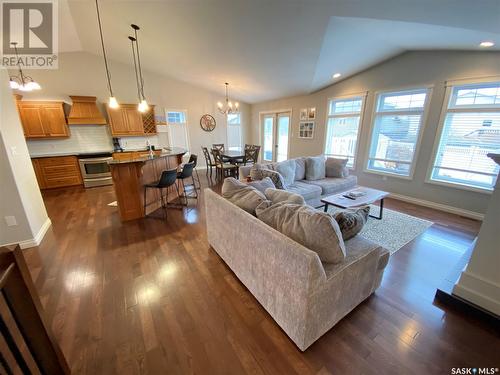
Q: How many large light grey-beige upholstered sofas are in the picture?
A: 2